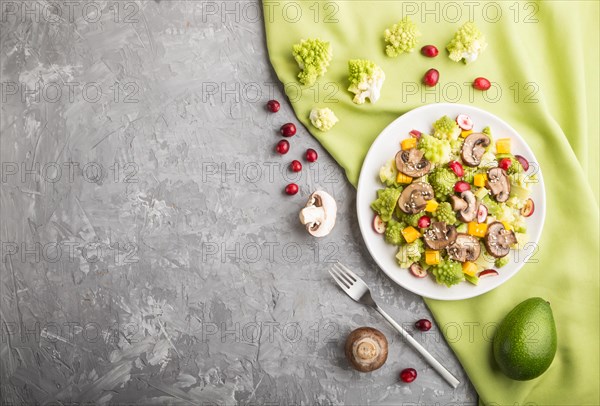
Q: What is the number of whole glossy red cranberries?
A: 11